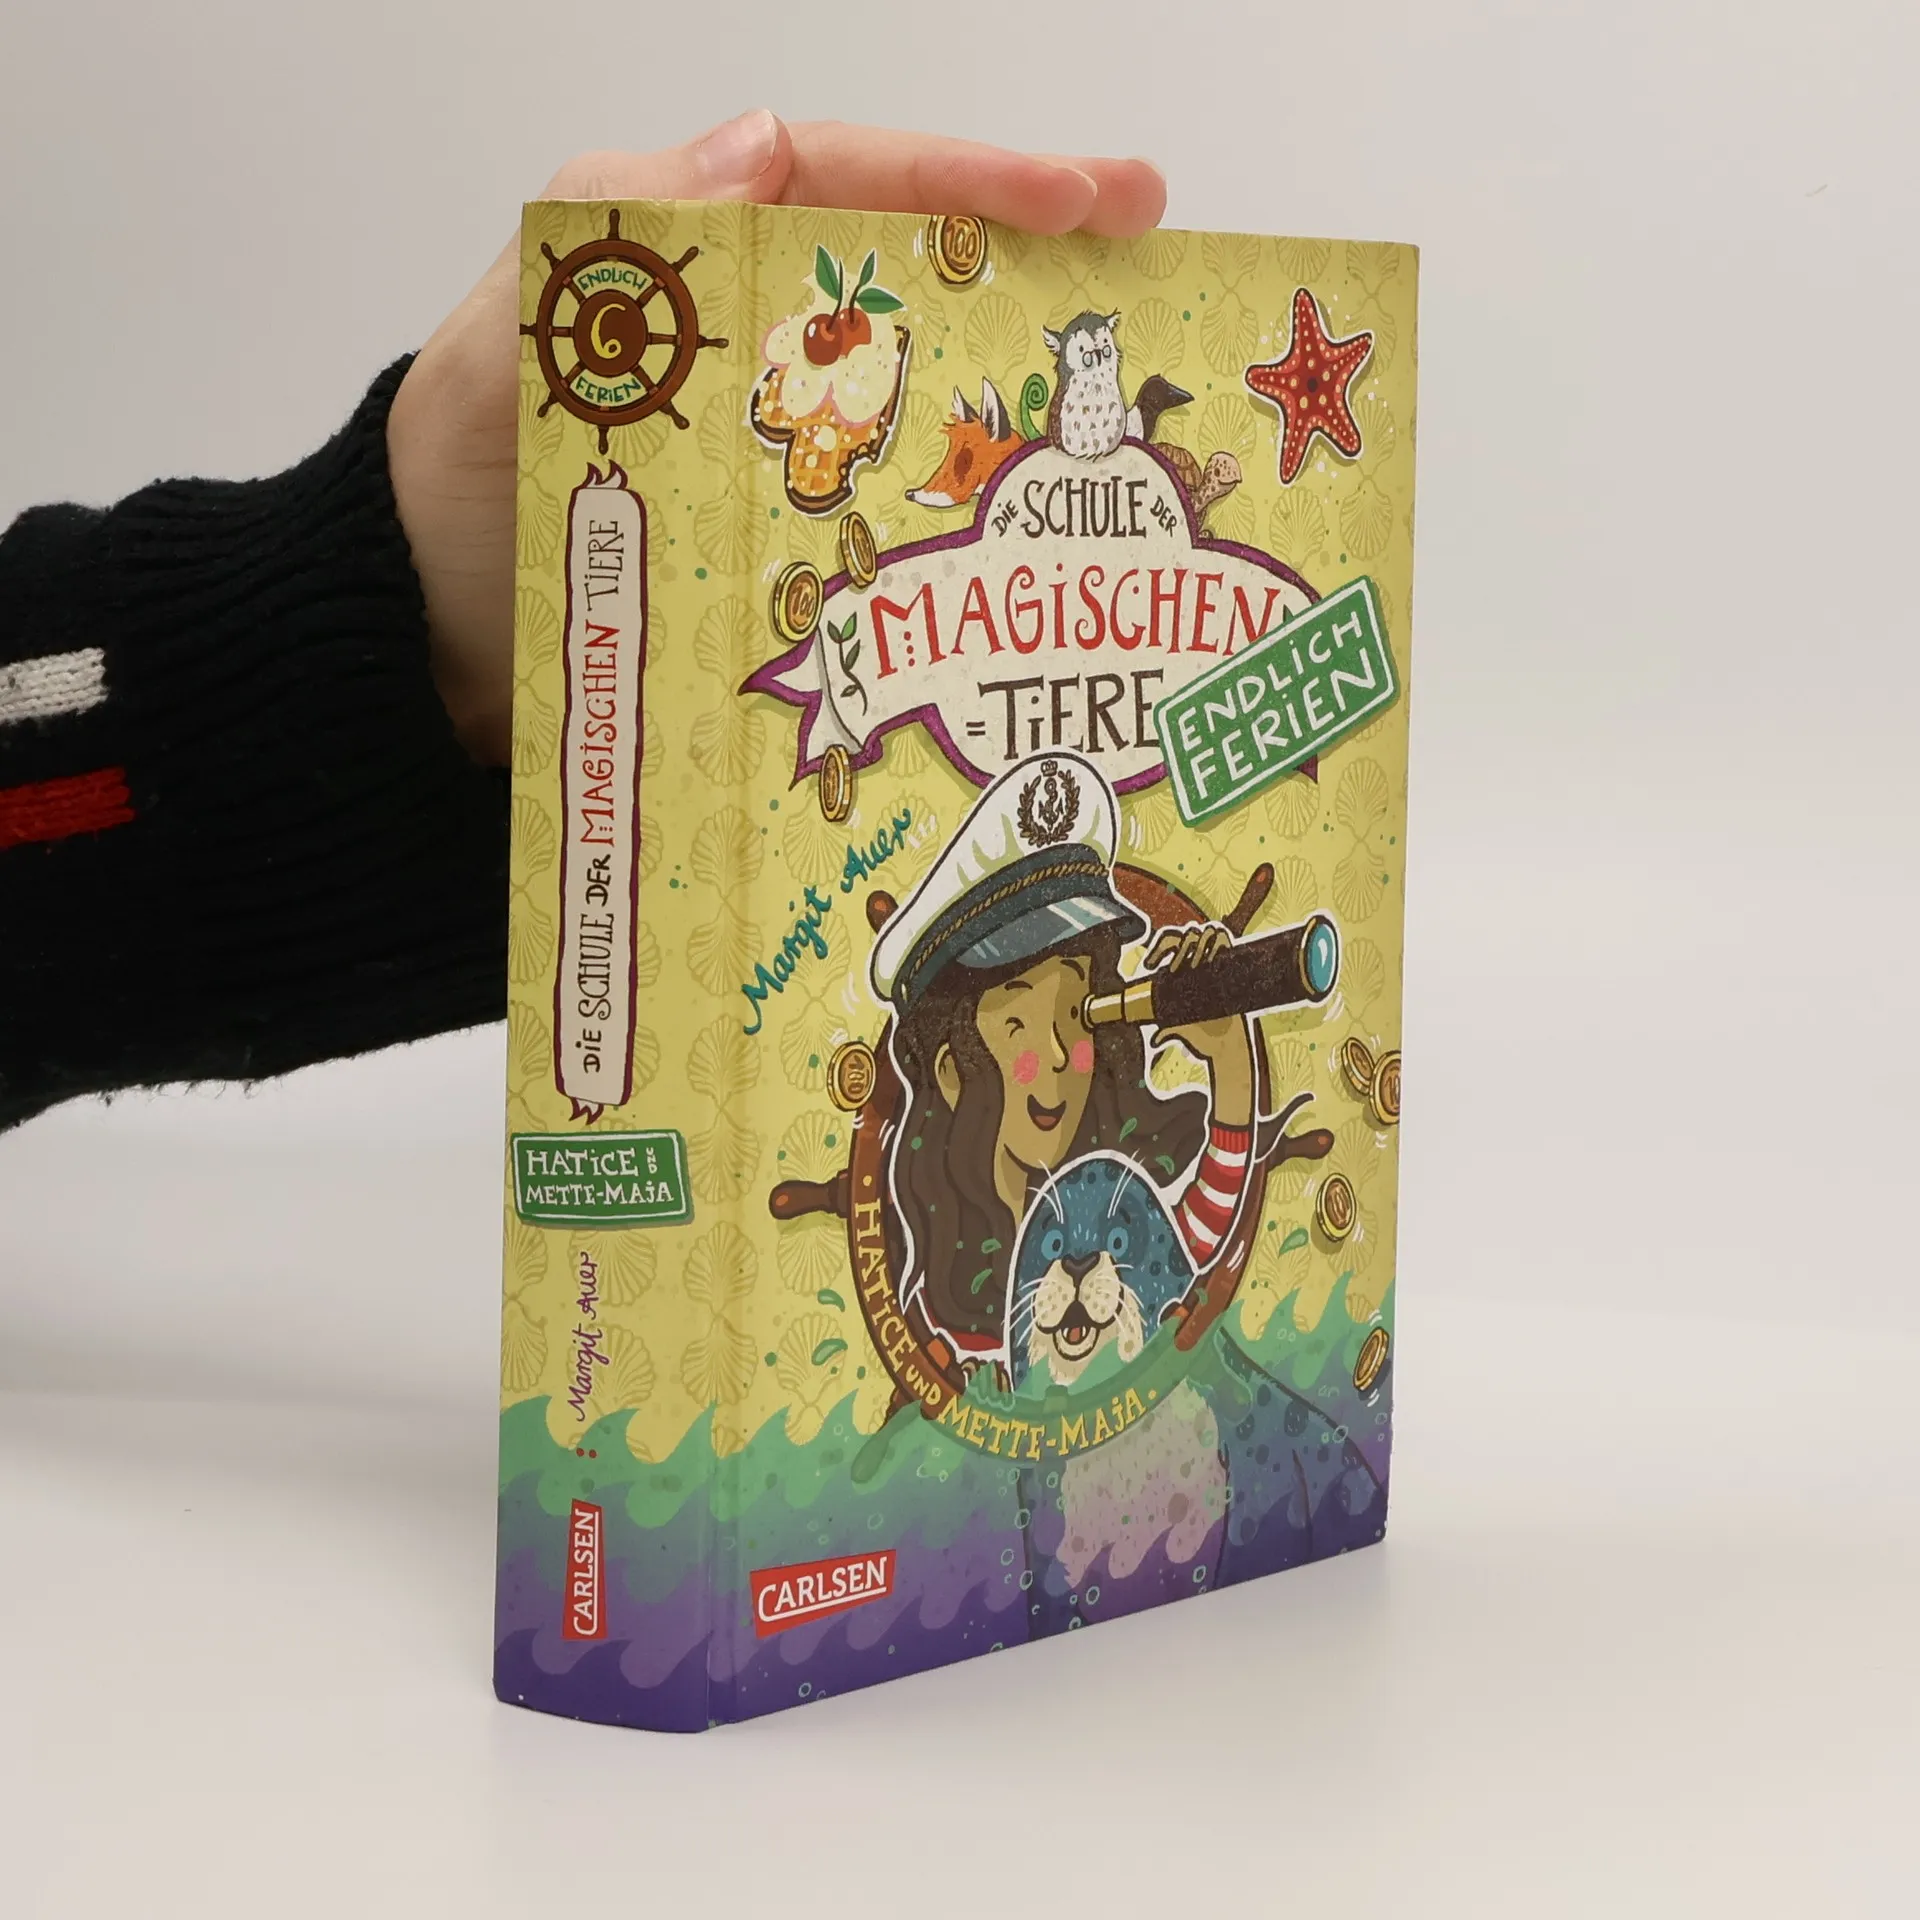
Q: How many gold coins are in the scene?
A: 9